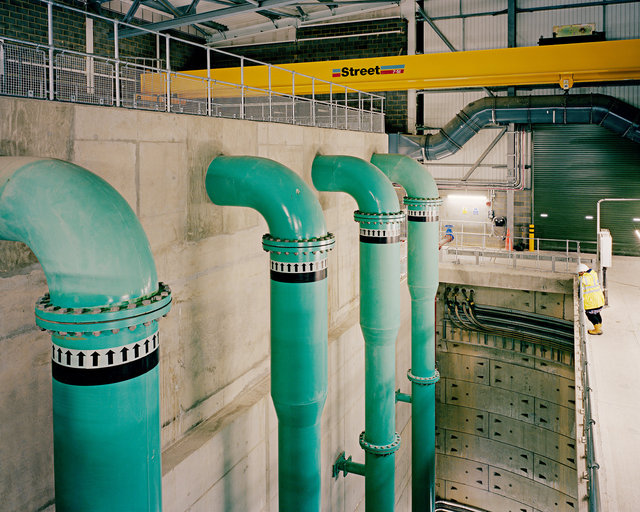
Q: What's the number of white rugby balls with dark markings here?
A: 0